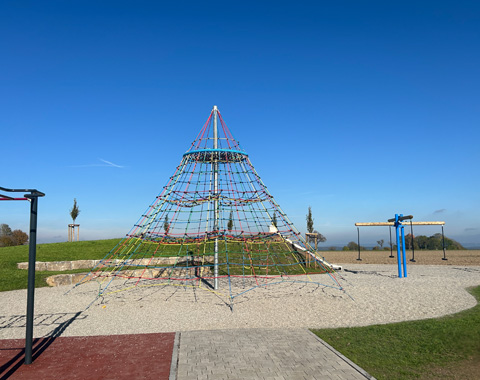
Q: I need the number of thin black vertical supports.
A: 4